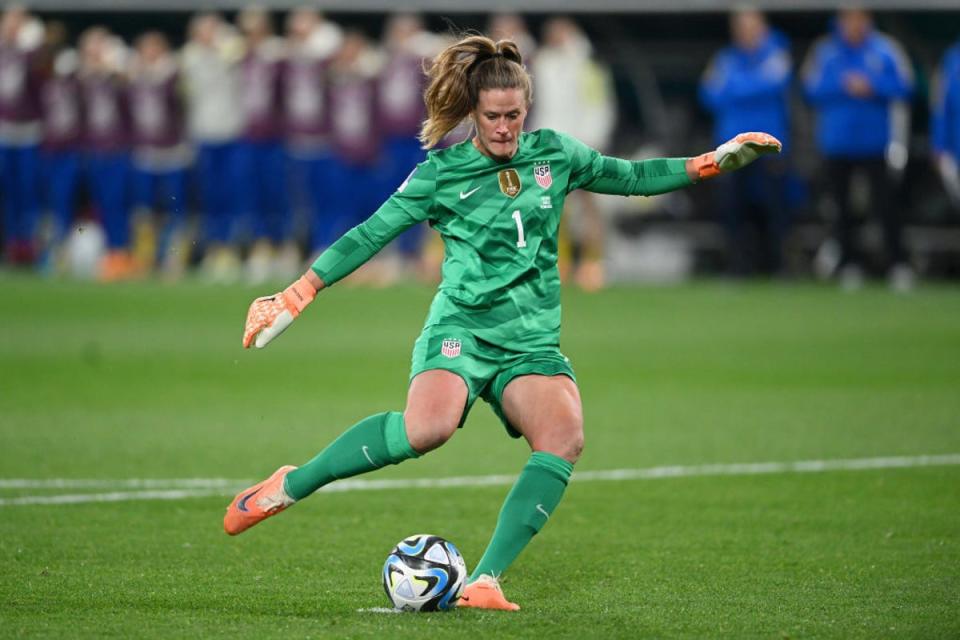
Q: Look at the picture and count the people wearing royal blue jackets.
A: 3